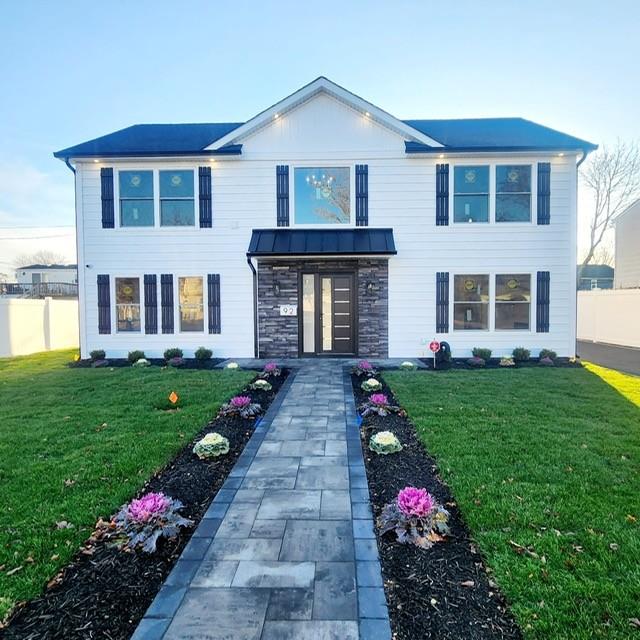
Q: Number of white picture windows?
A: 1